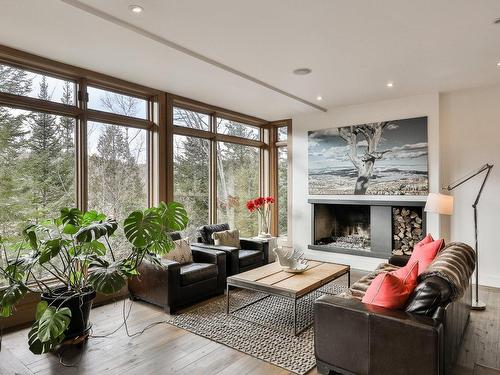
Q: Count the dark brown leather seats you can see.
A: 3